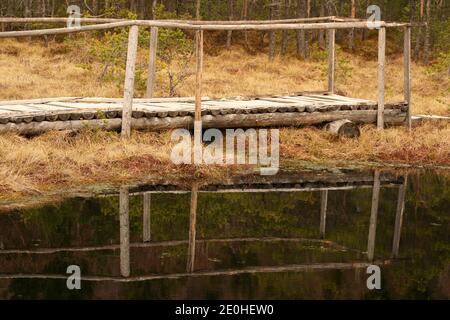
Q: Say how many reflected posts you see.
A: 6